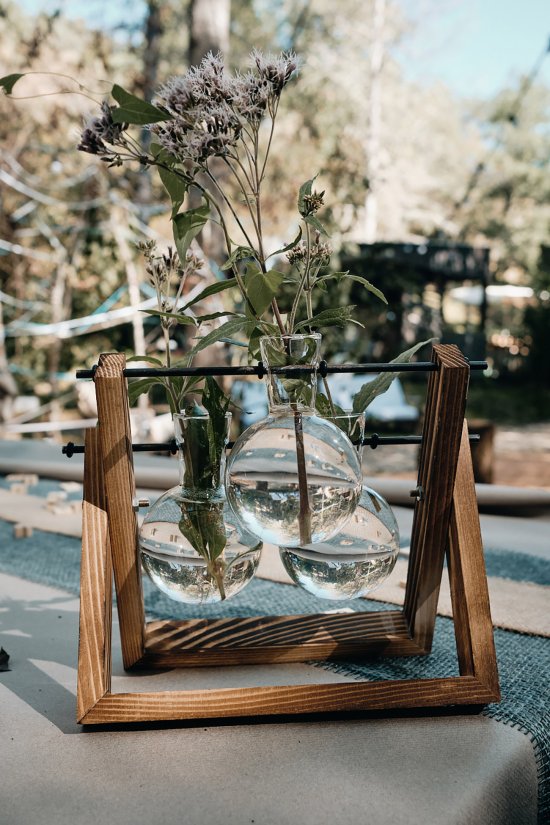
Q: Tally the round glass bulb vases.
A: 3